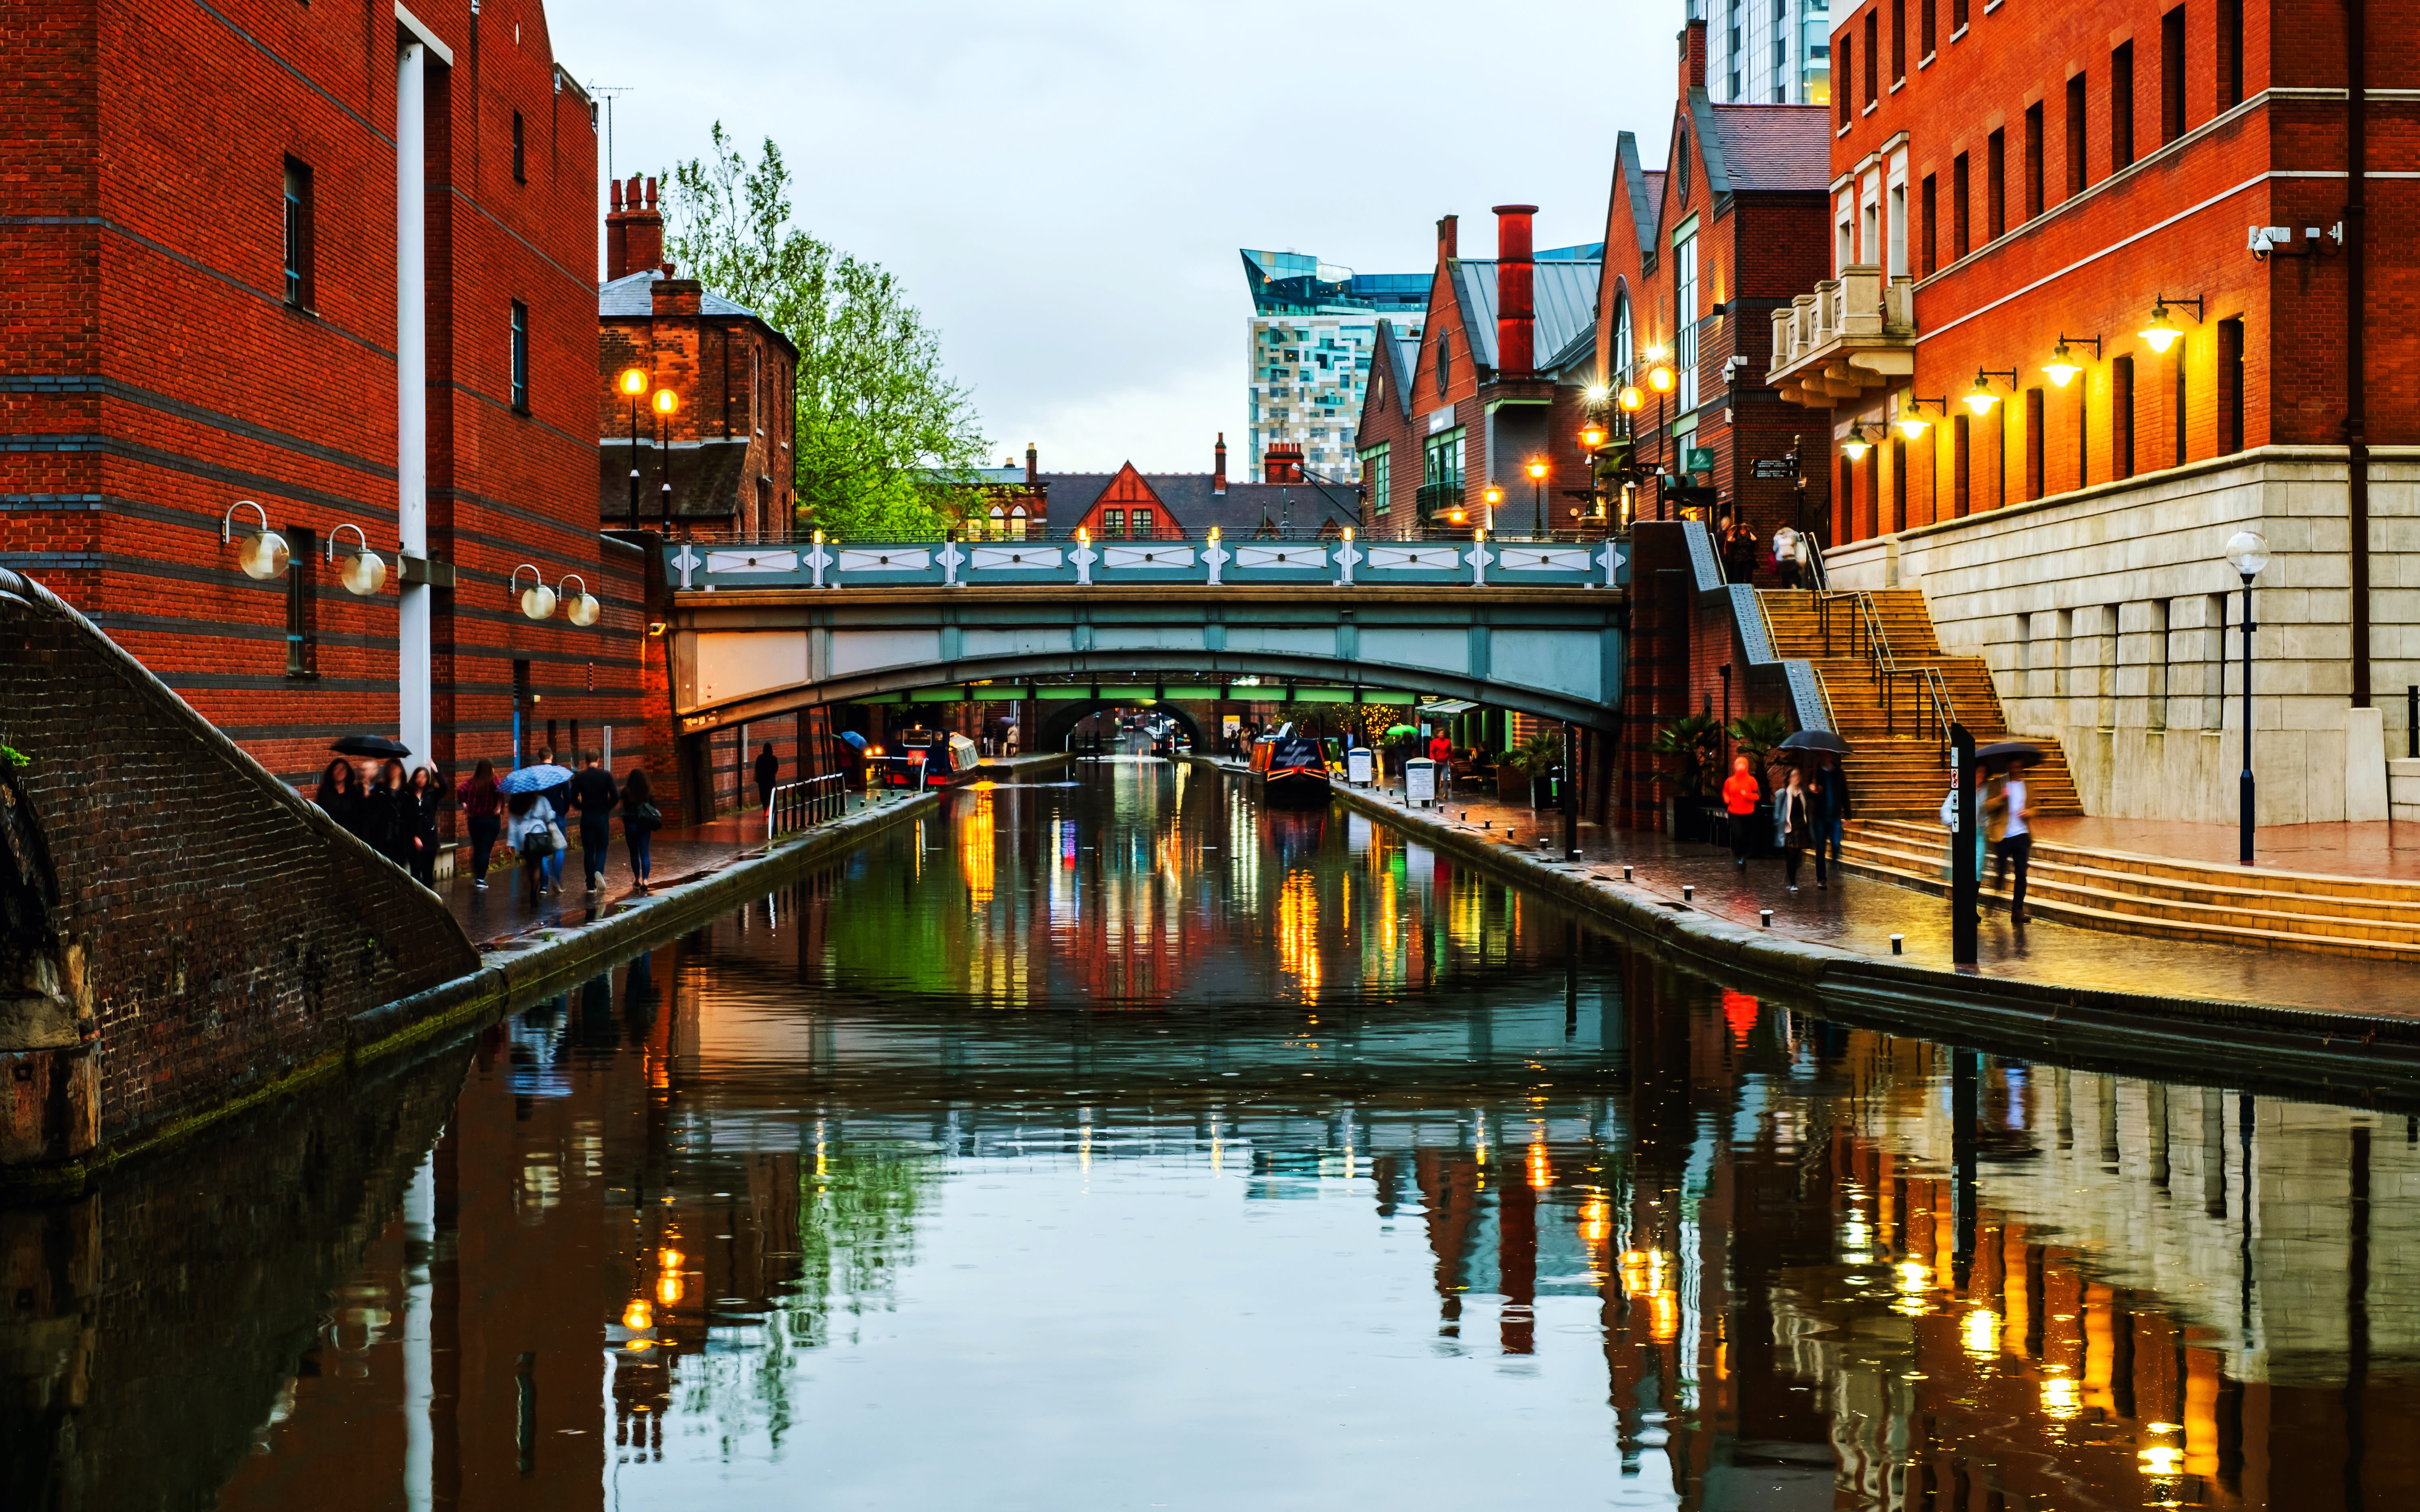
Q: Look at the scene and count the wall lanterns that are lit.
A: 5